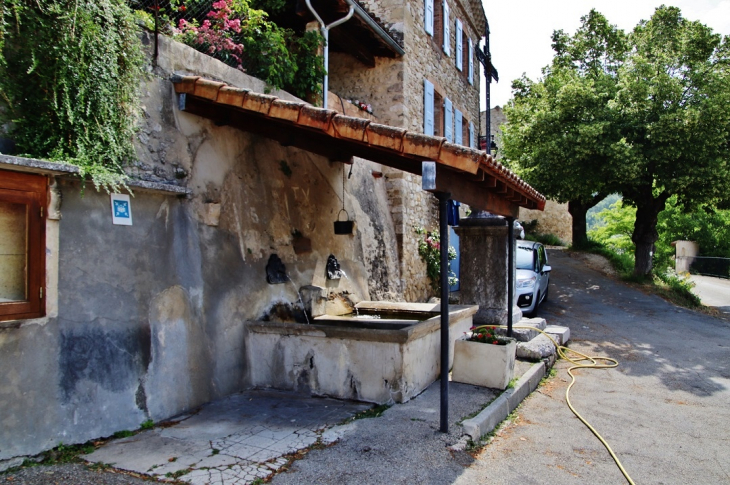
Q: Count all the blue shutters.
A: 8